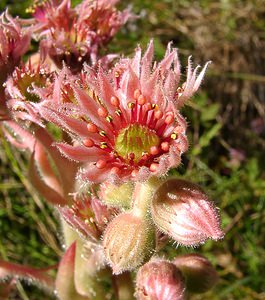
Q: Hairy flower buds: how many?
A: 4